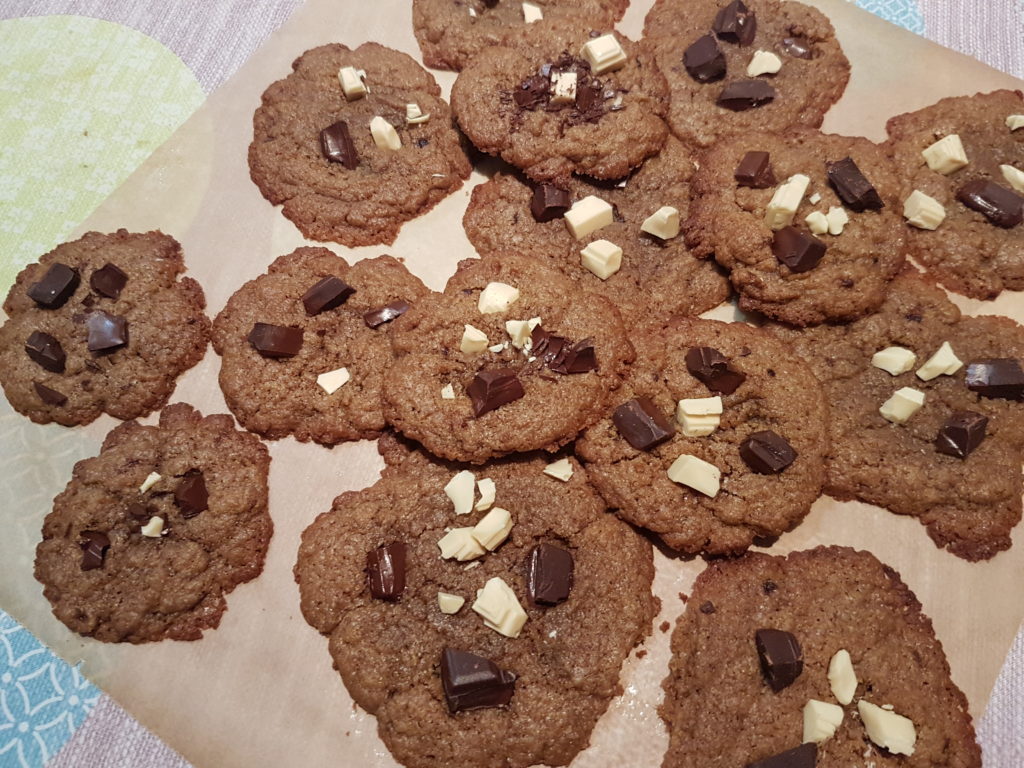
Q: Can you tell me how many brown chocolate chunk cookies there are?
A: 15